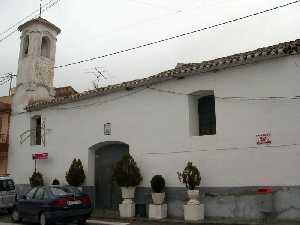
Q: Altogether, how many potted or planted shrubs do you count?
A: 6